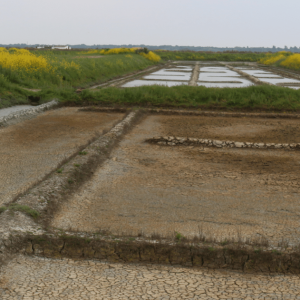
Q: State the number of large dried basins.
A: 3